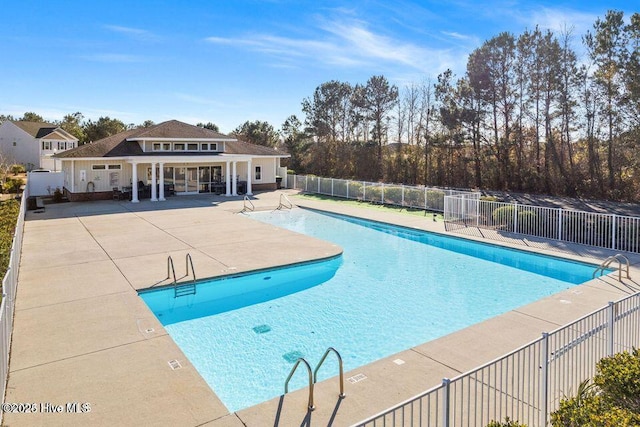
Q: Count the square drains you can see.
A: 2